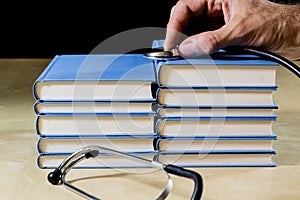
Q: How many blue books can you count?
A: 11